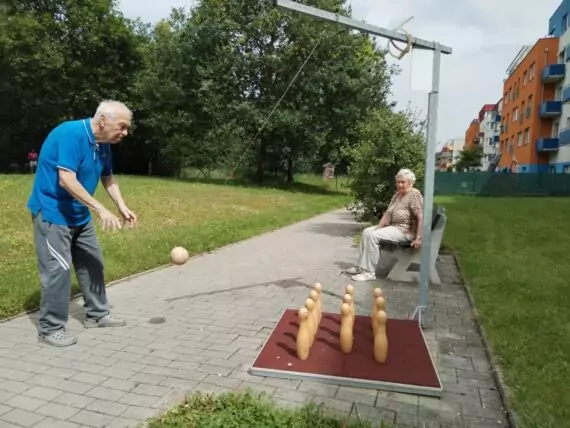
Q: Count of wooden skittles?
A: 10